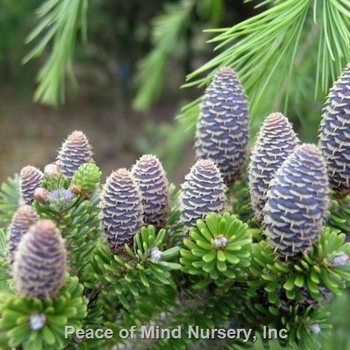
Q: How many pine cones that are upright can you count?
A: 11